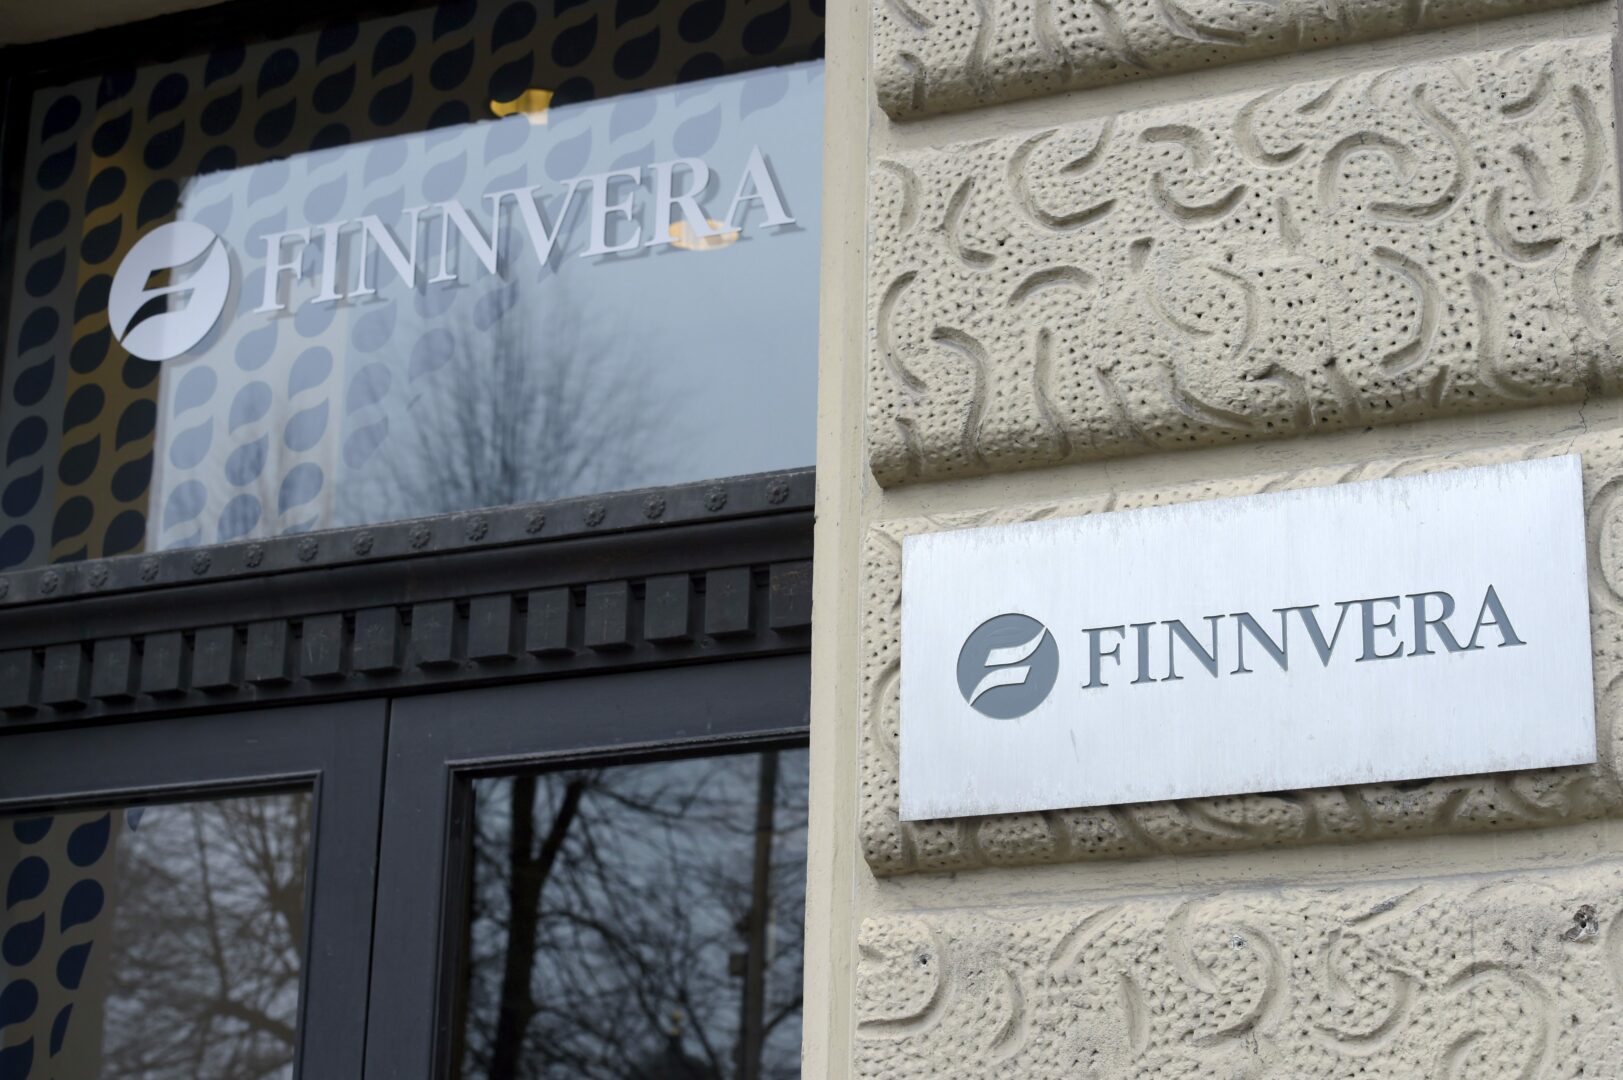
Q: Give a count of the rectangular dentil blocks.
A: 15